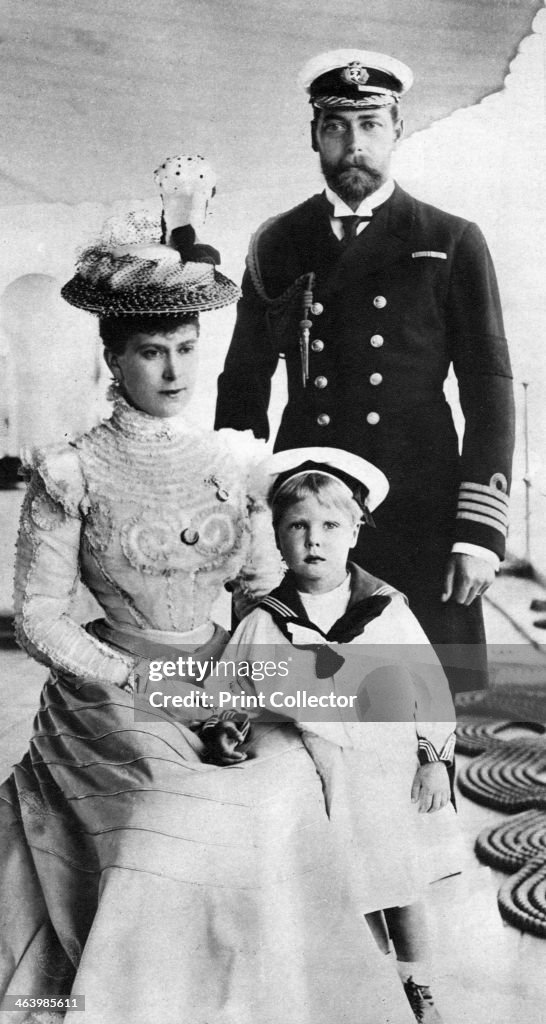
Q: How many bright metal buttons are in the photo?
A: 8